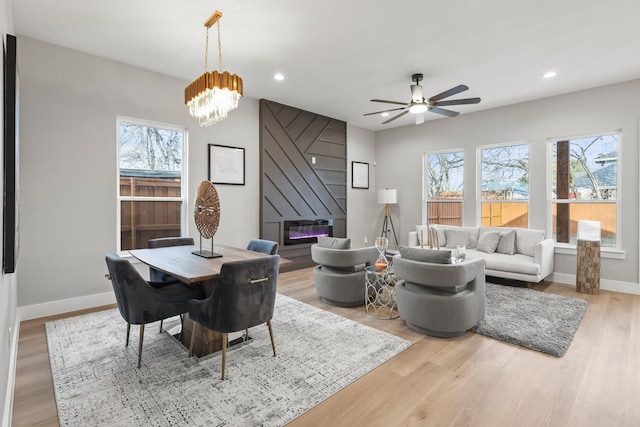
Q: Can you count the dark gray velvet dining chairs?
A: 4